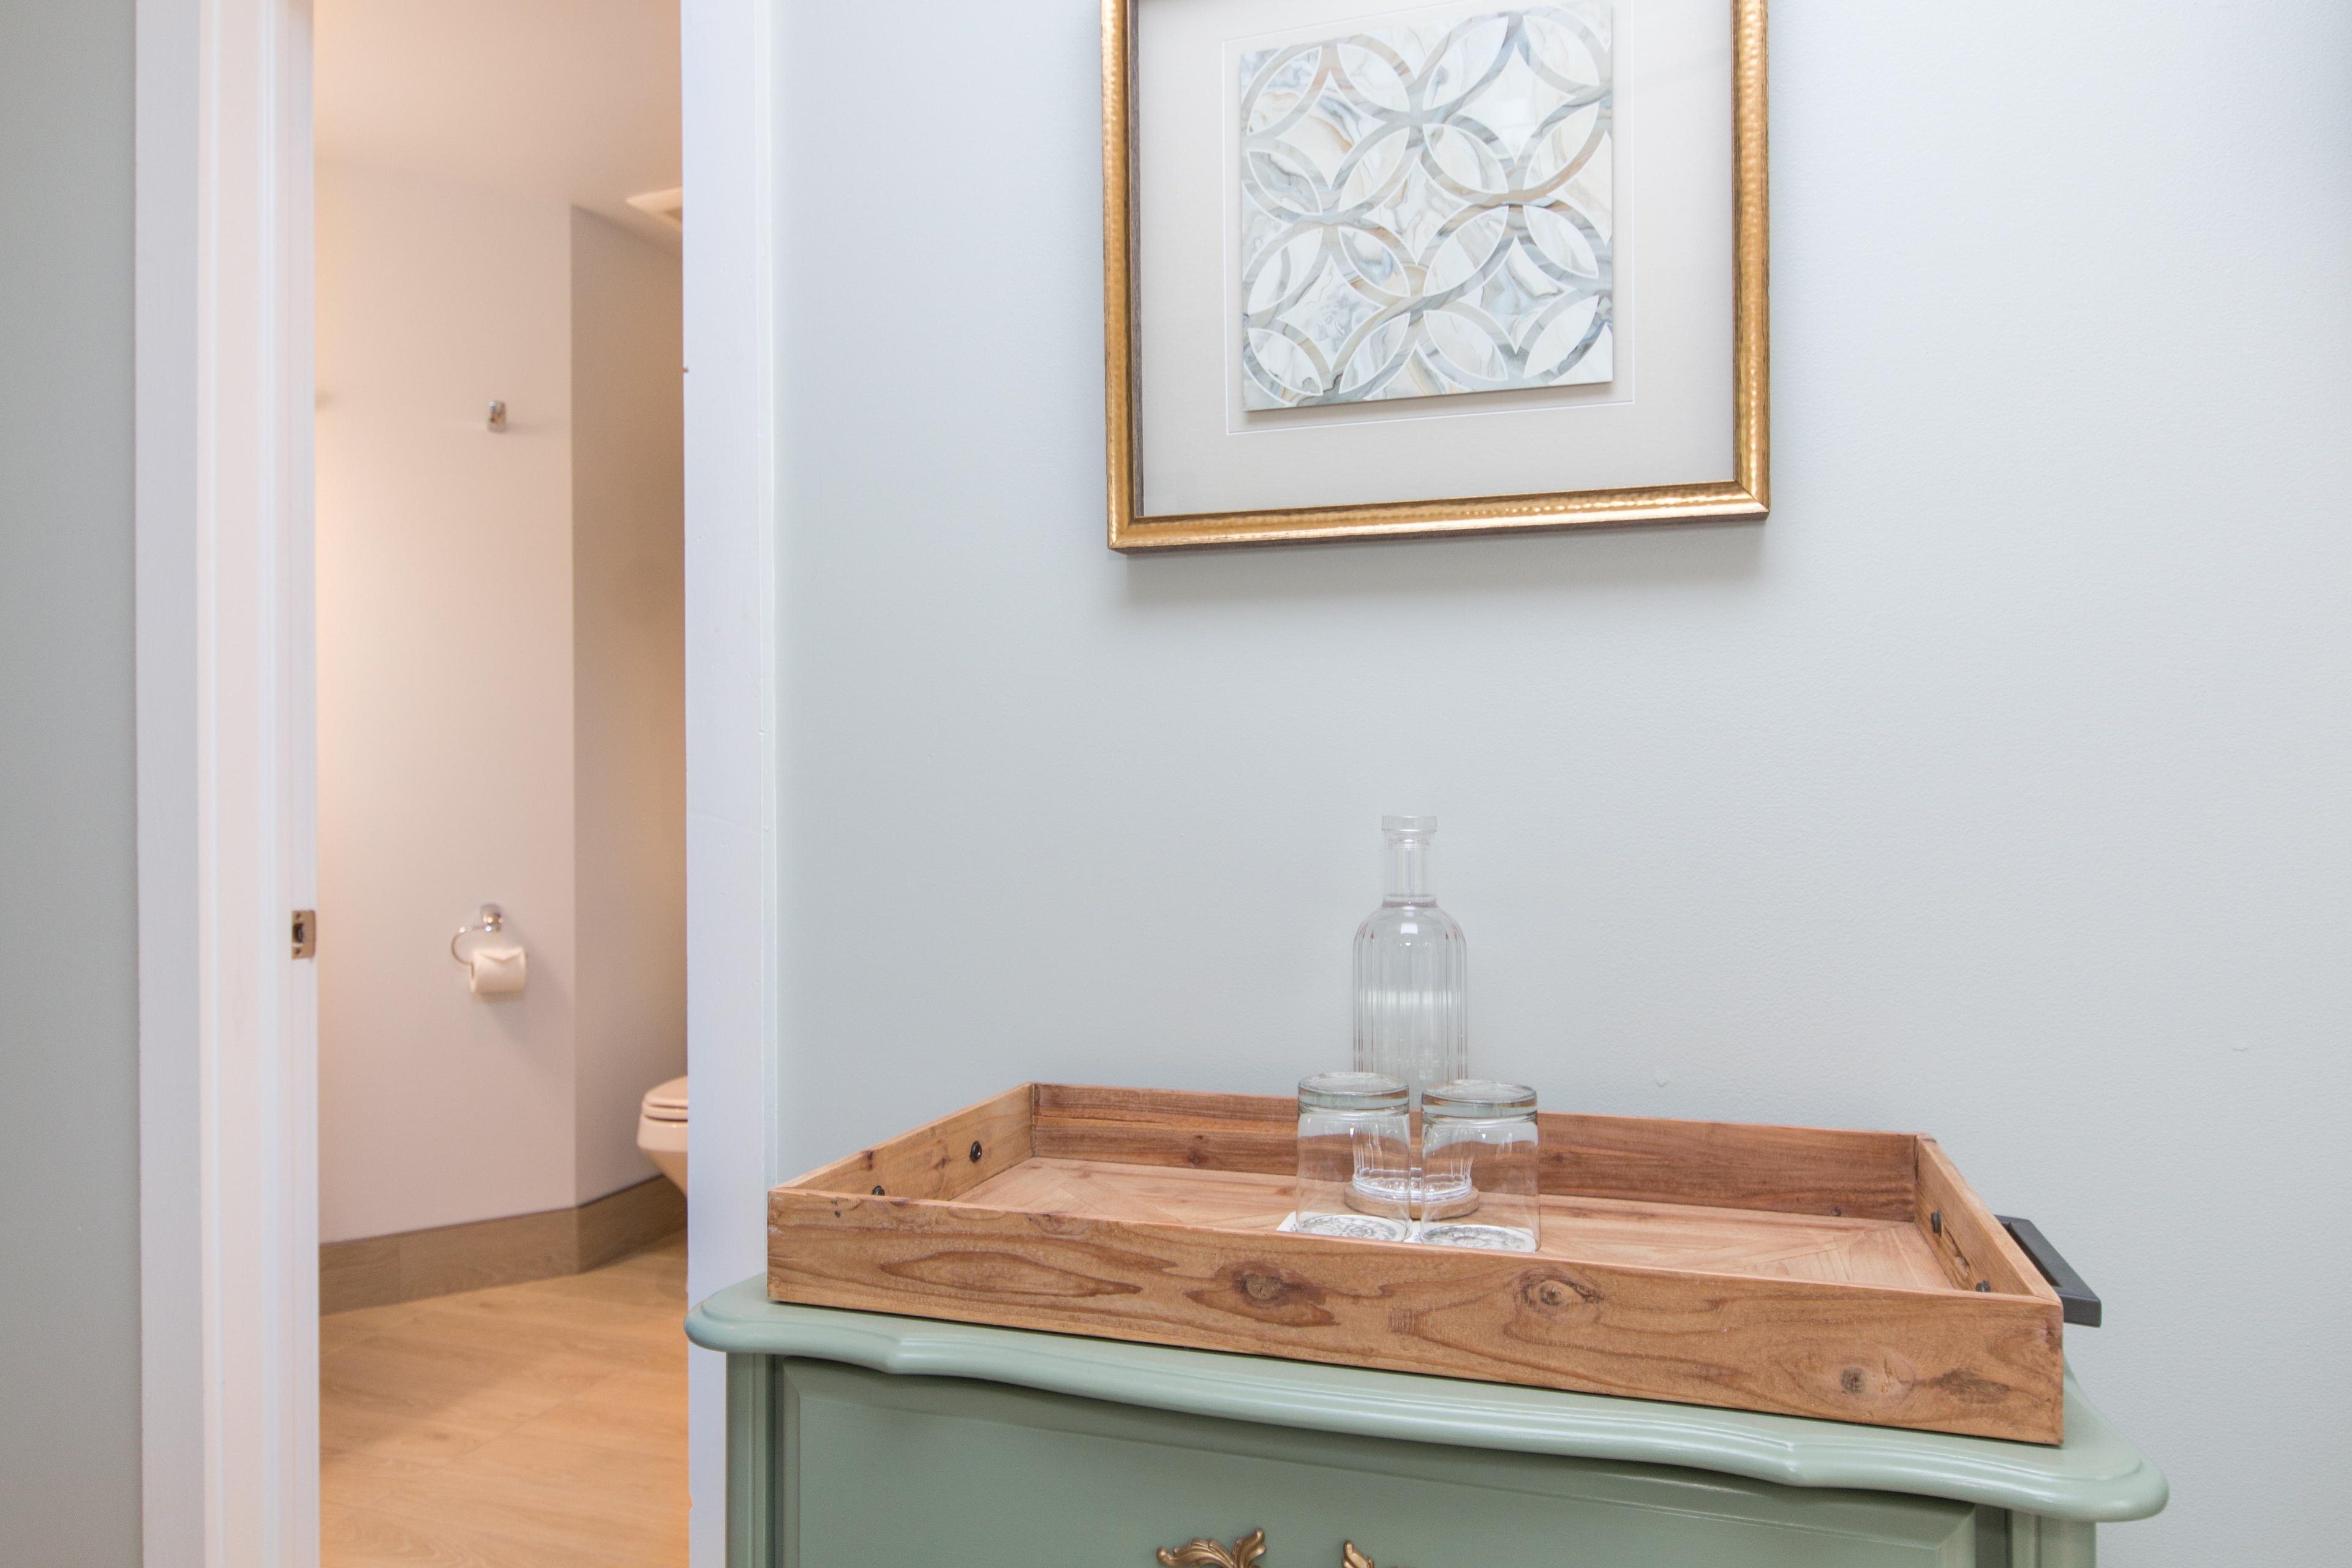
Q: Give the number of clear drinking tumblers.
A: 2